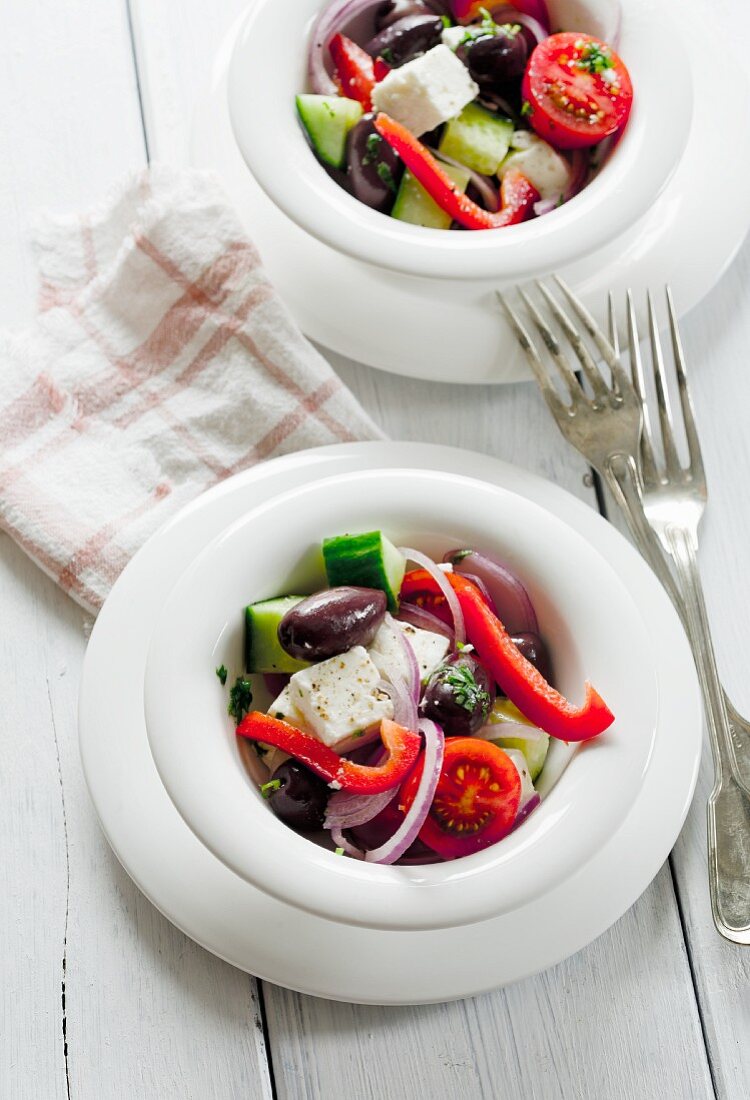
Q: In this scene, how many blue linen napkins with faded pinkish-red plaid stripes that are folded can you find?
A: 0